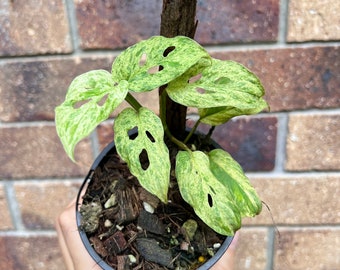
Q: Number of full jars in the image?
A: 1